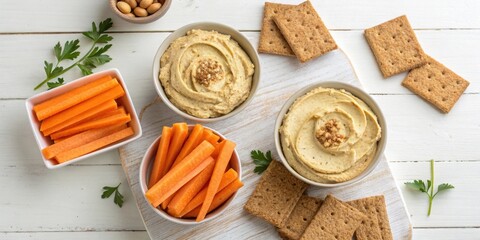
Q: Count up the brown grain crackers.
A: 8